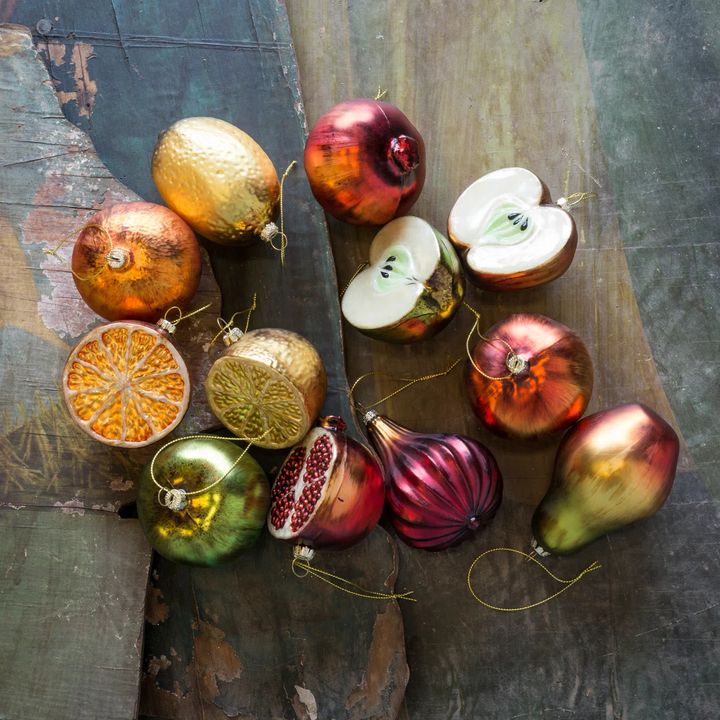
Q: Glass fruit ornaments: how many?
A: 12